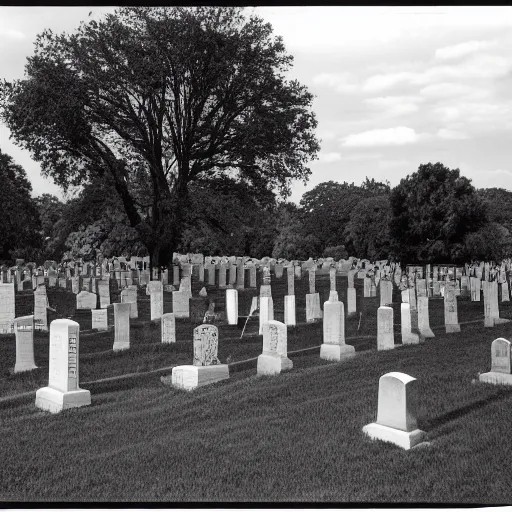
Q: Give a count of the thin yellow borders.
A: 0